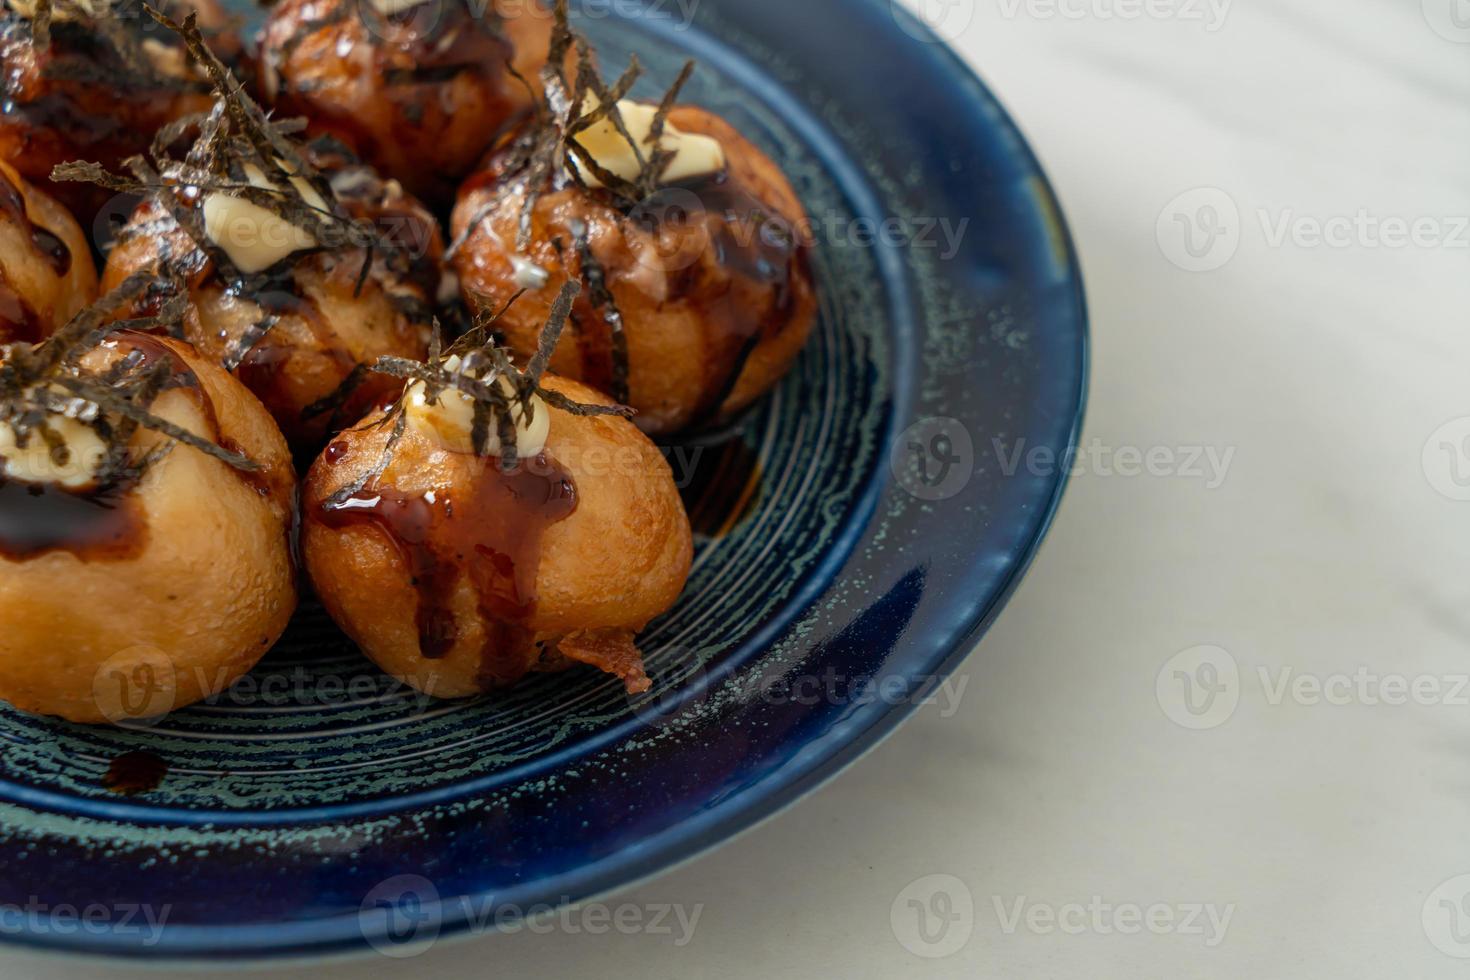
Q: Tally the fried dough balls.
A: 7